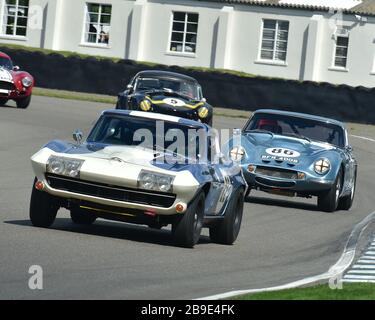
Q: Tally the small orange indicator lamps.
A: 4